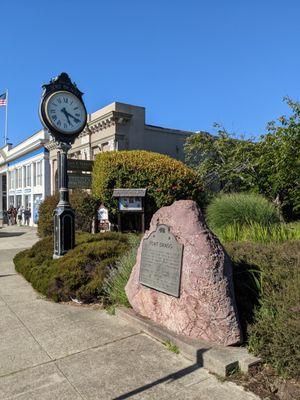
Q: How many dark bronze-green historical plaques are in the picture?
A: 1